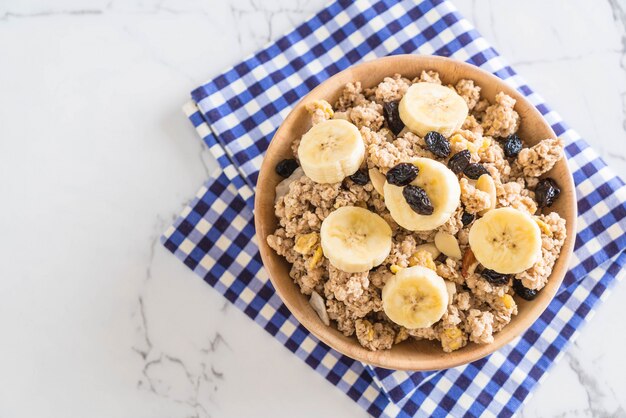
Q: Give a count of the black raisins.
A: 13